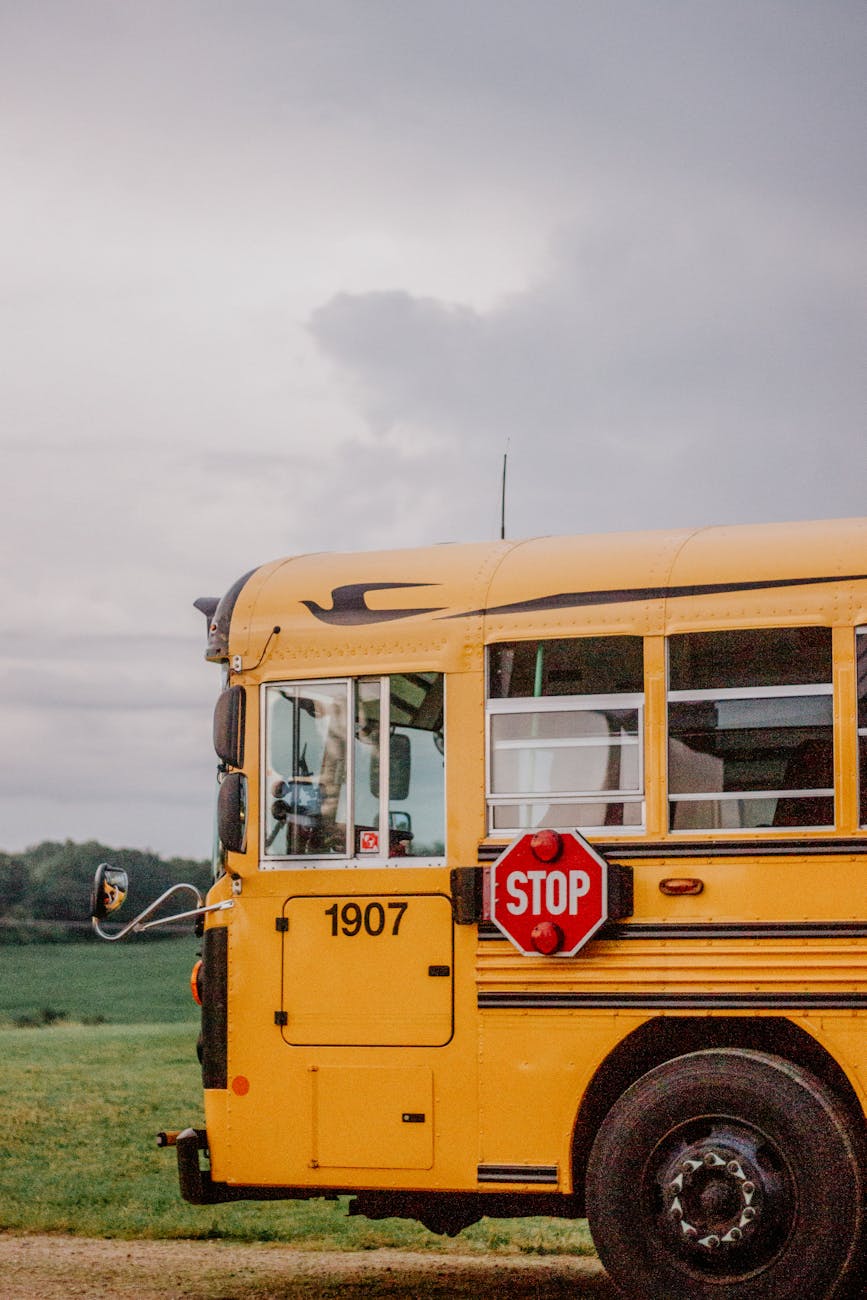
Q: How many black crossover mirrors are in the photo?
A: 1